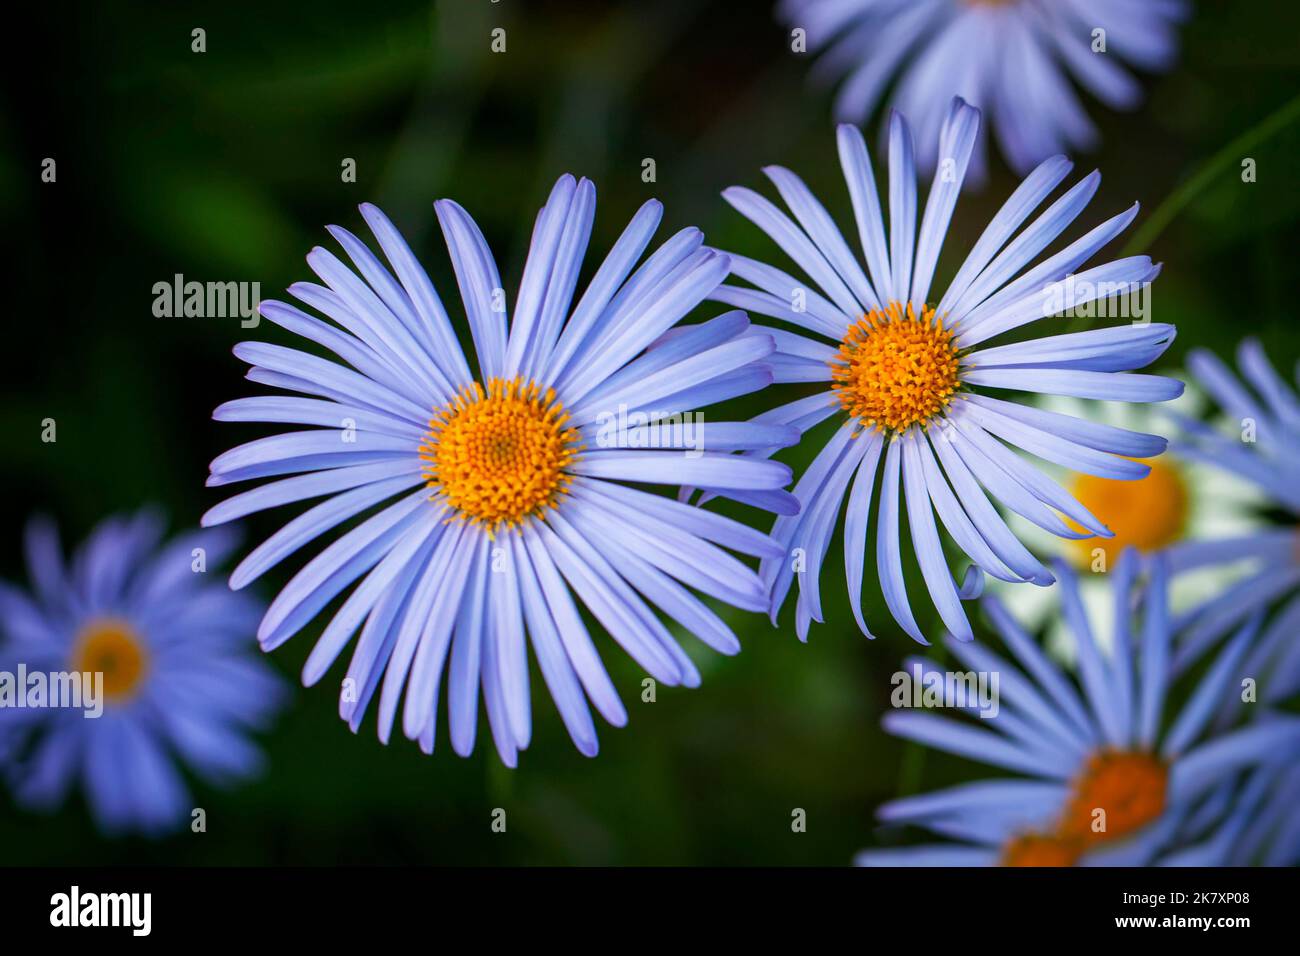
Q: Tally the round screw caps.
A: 0